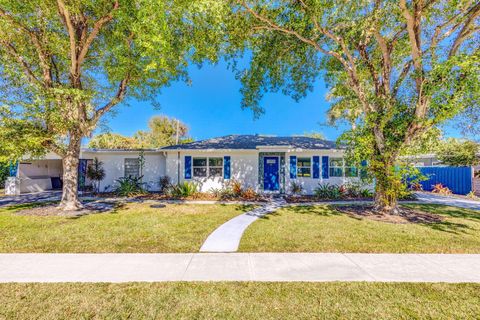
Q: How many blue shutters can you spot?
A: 6